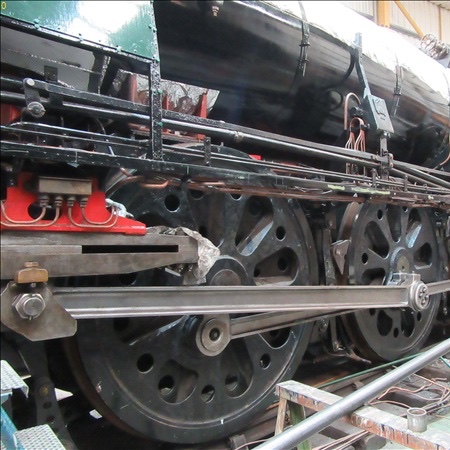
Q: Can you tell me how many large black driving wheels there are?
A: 2